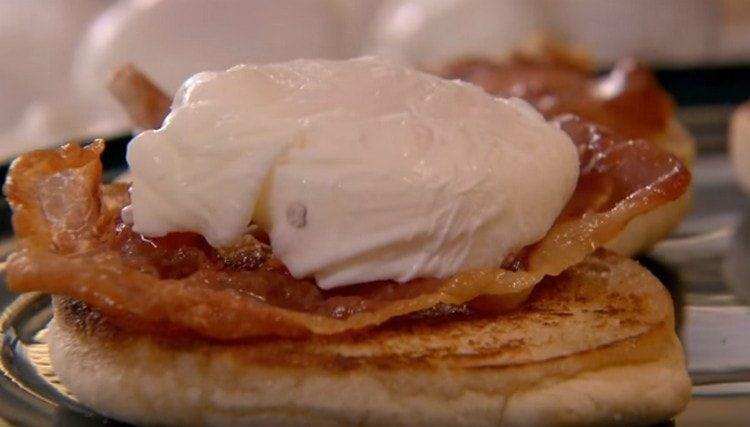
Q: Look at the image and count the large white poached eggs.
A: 1